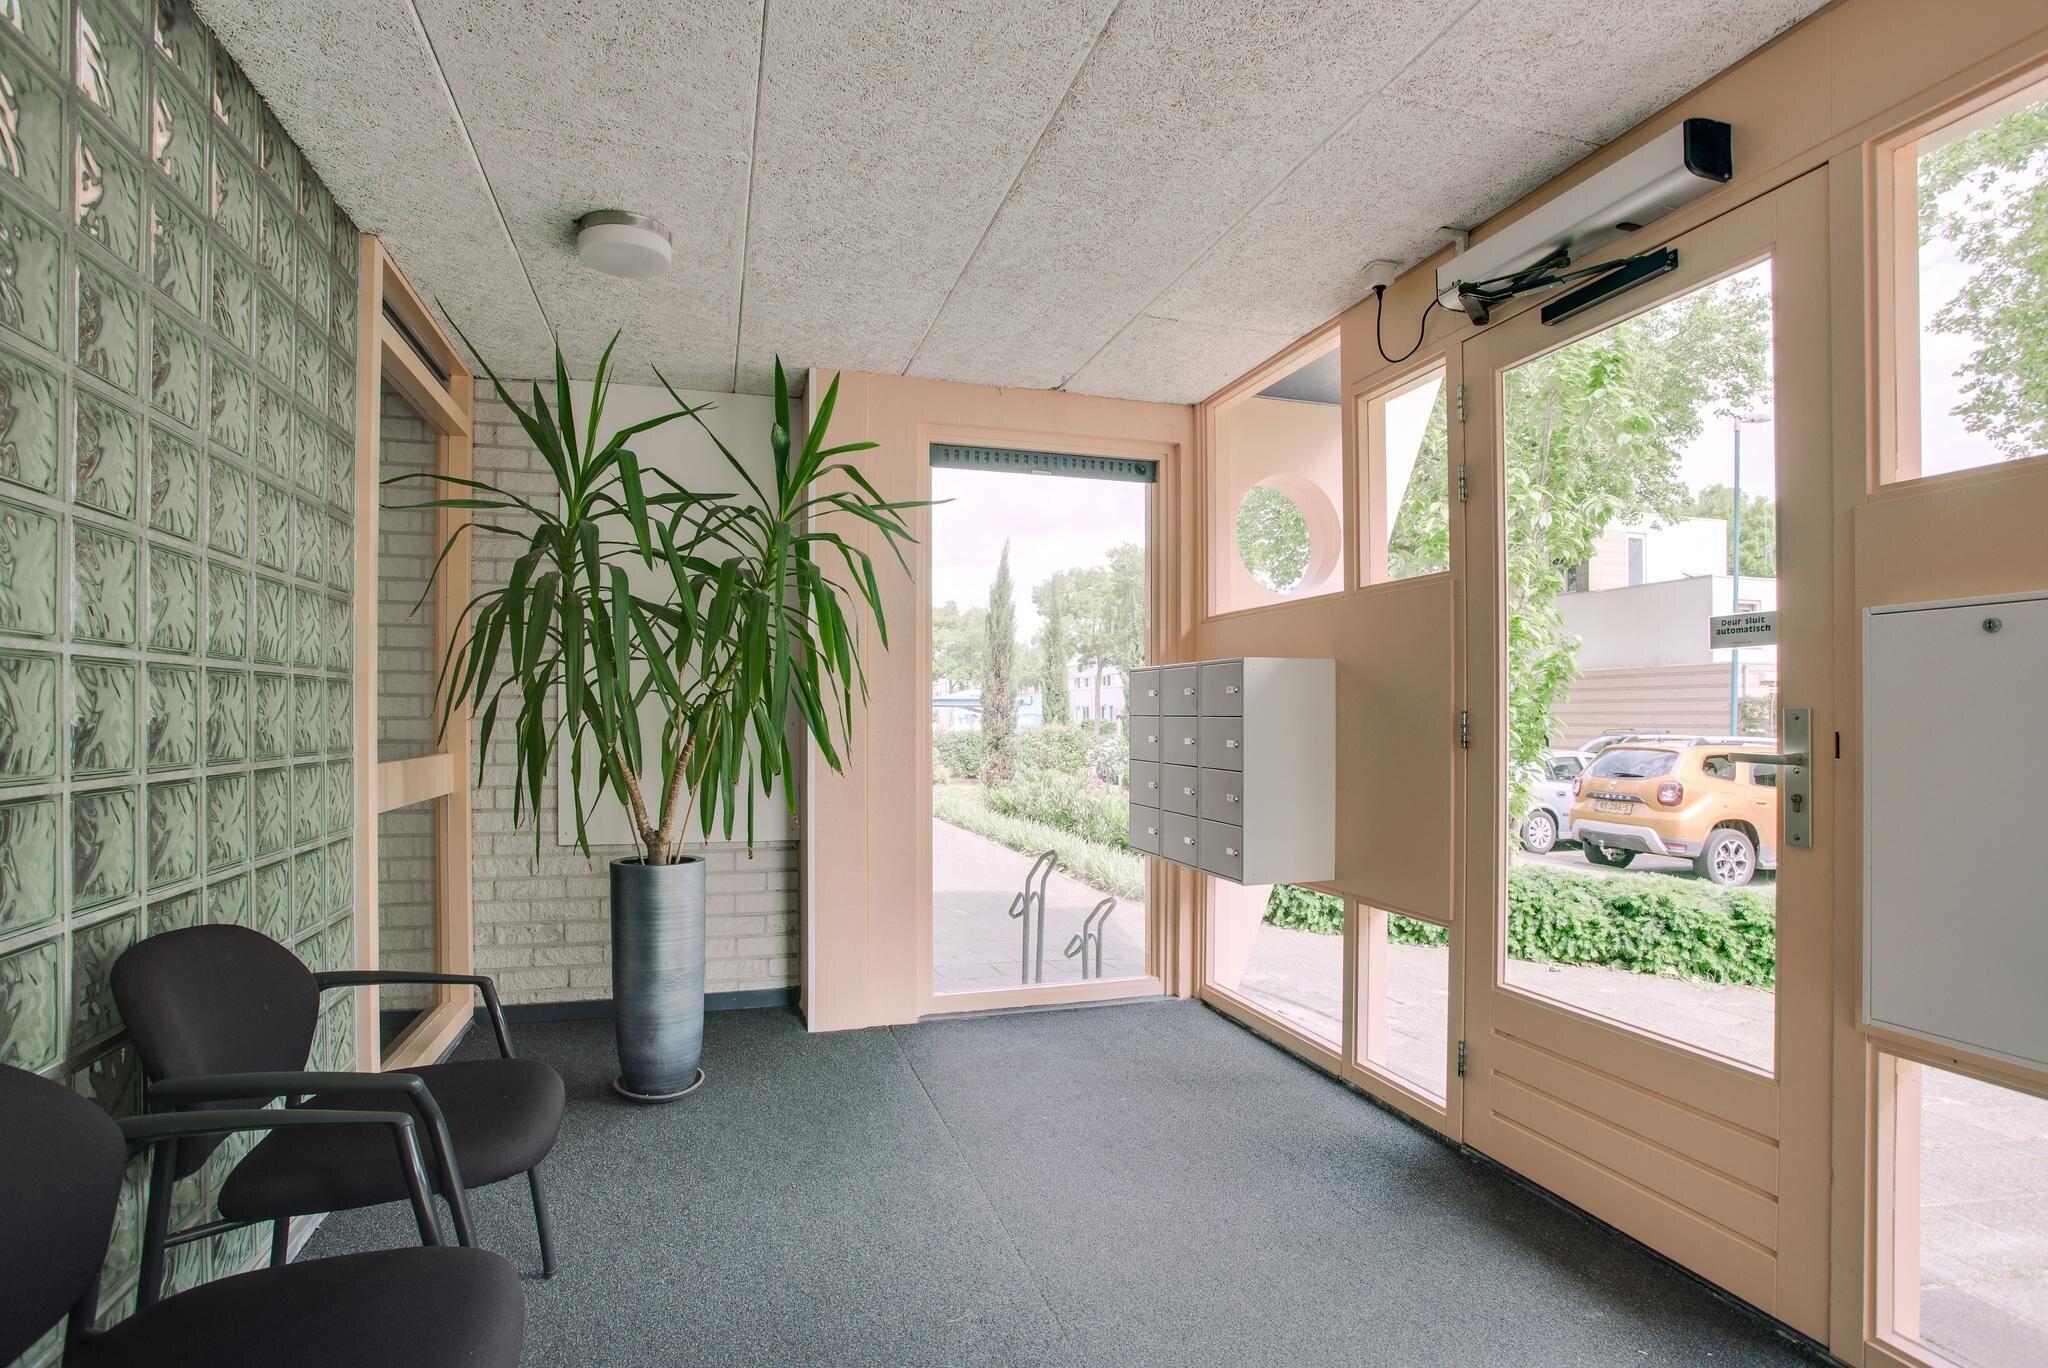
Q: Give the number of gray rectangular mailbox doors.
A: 12